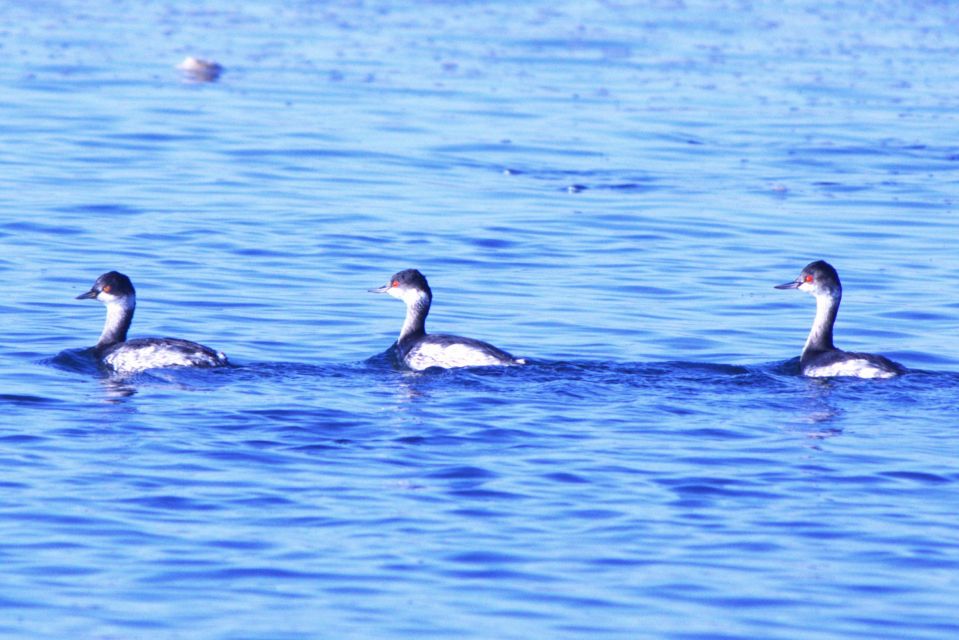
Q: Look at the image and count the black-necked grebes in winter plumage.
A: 3